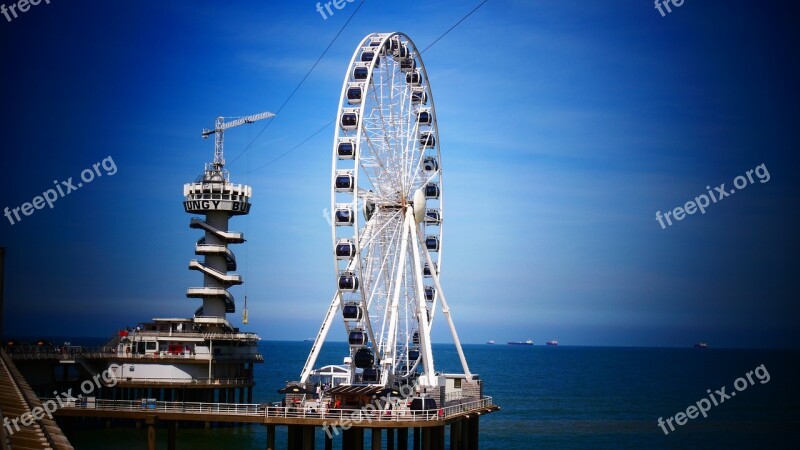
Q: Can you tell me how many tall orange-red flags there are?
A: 0